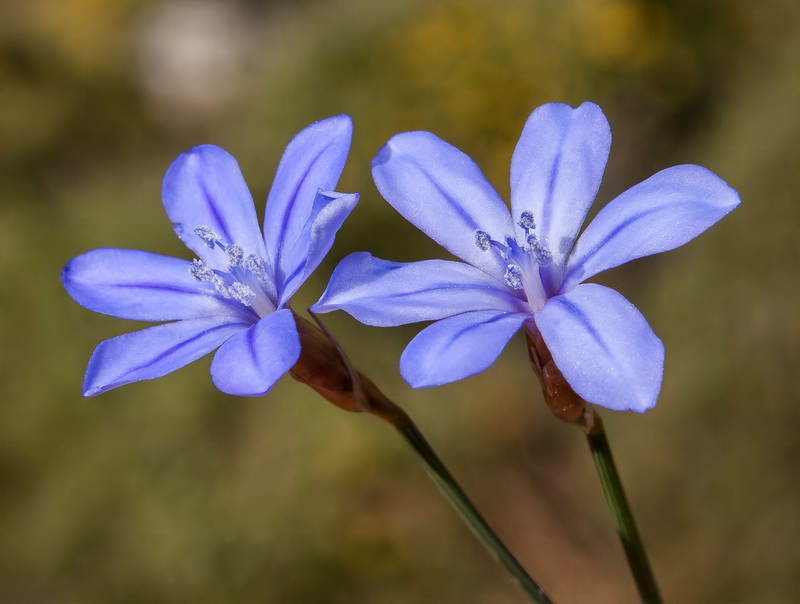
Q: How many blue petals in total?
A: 12